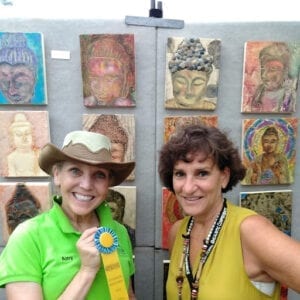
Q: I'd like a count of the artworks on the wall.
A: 12